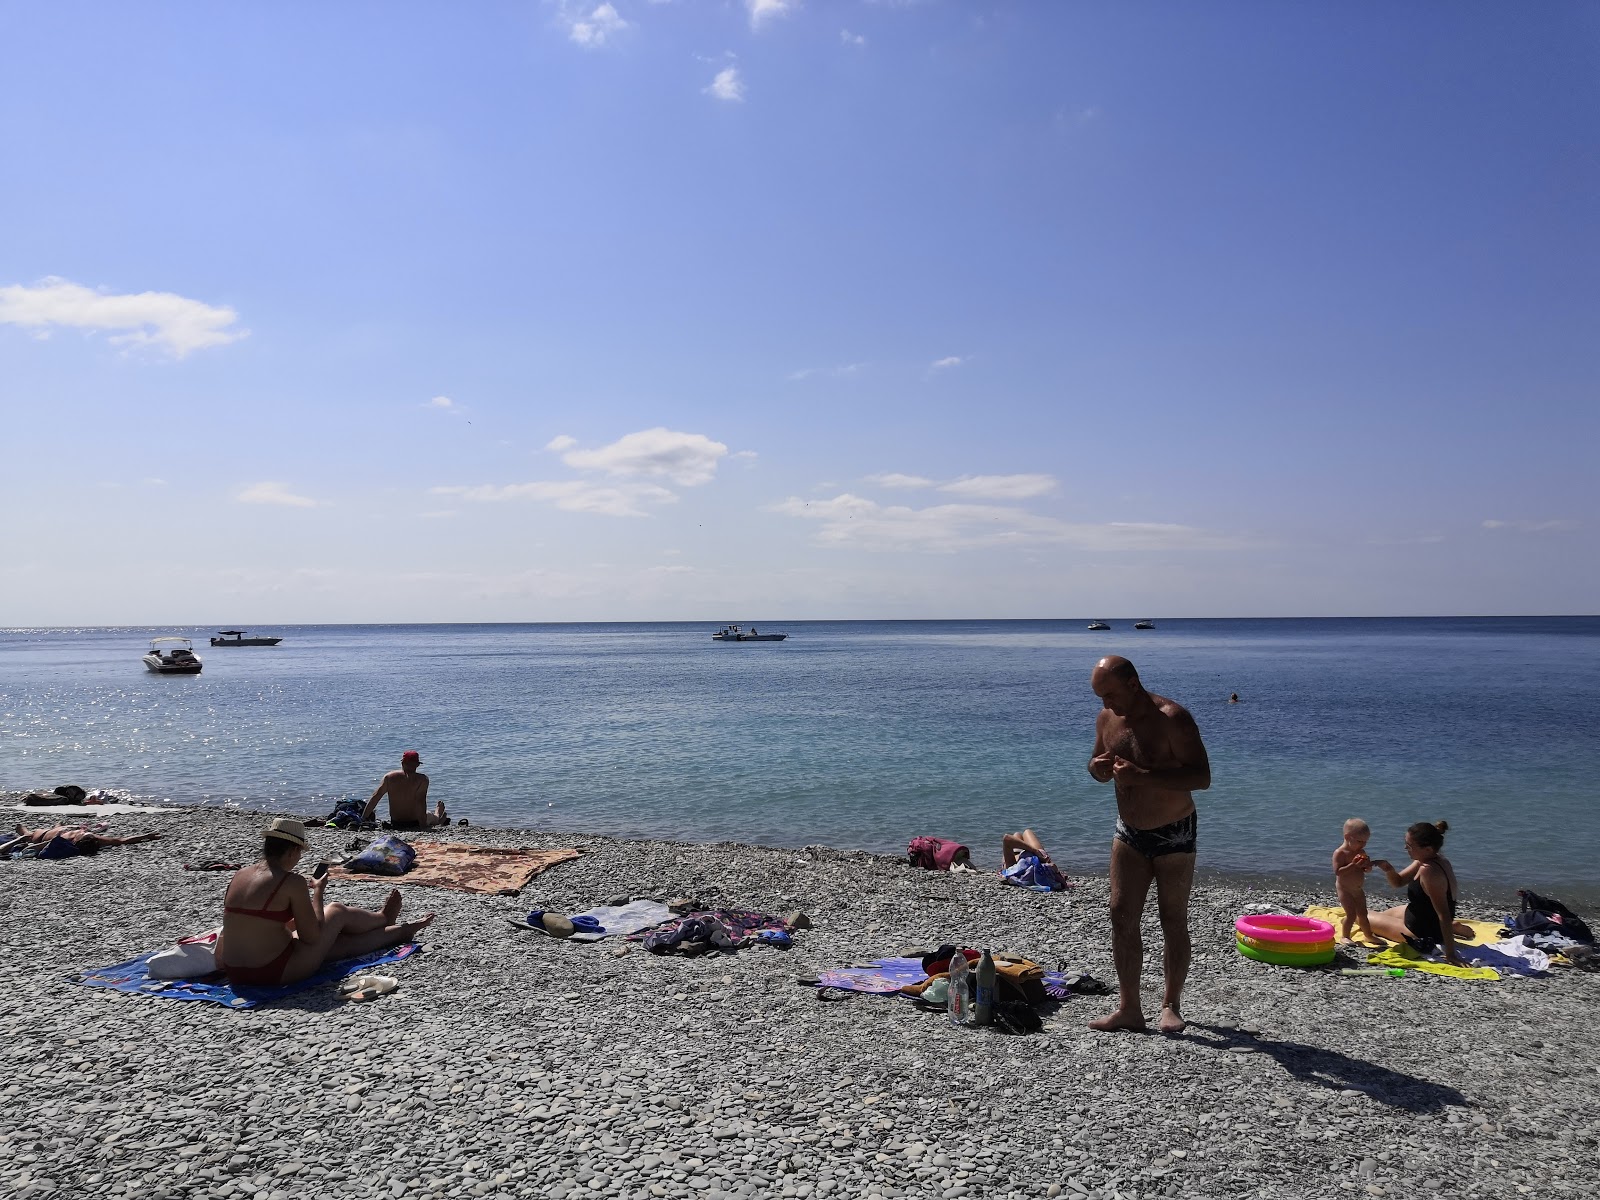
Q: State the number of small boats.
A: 5